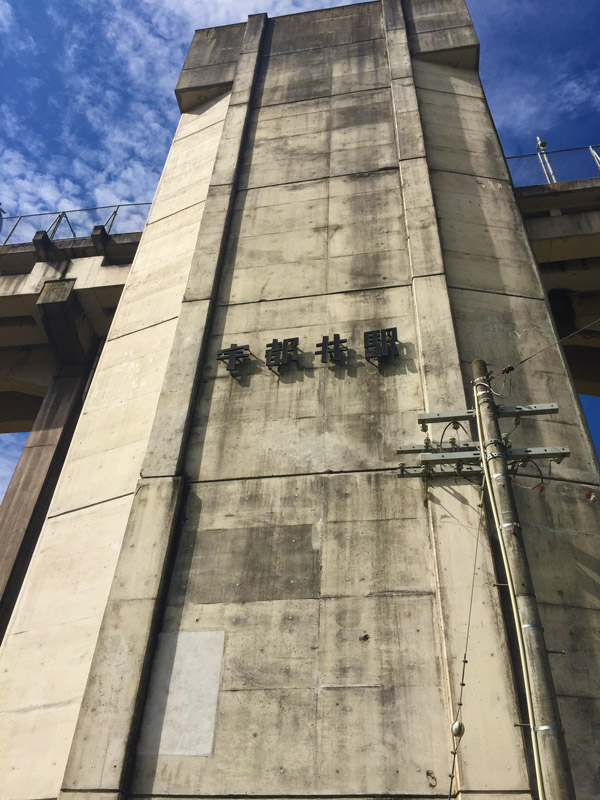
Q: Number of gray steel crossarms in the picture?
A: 4